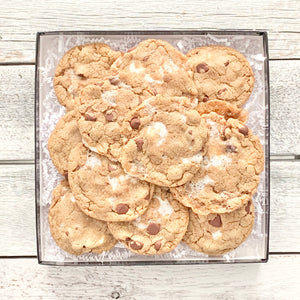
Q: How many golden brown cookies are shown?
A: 12